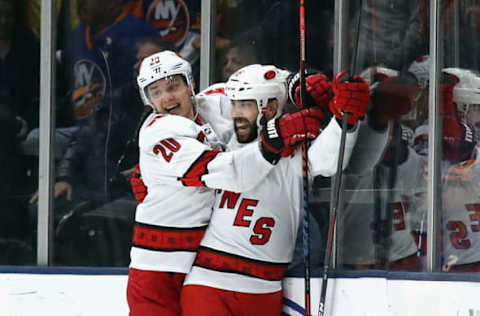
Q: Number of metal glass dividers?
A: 4